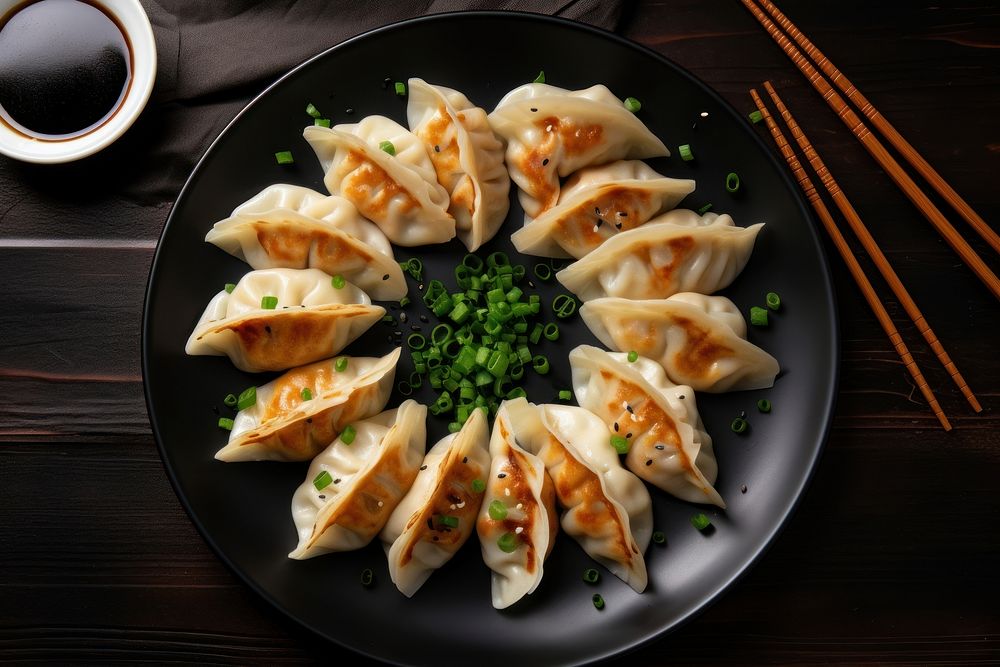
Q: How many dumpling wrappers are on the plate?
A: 14